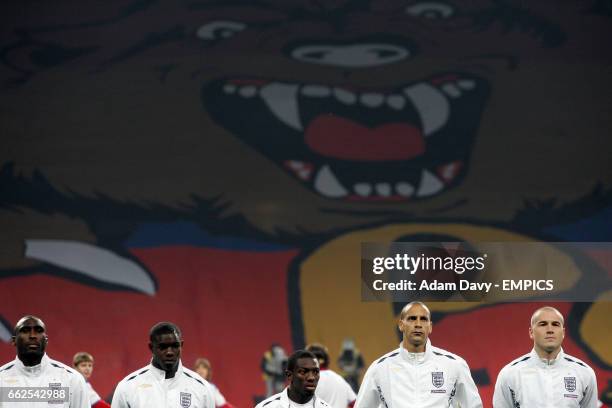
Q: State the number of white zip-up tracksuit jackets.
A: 5